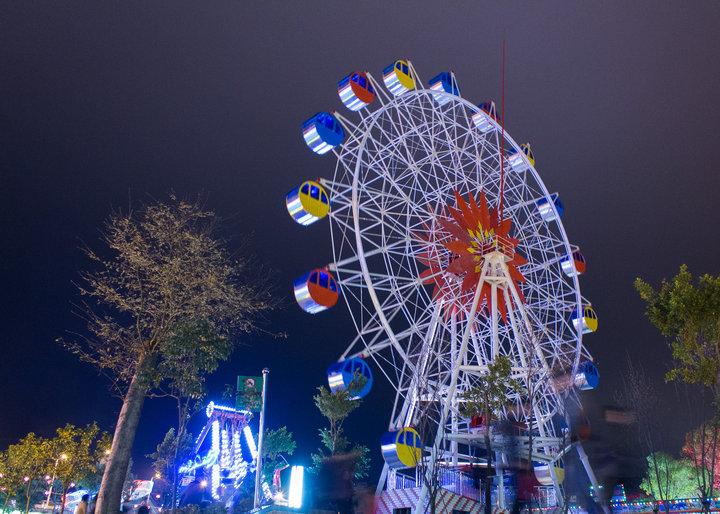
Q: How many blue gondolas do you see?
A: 5